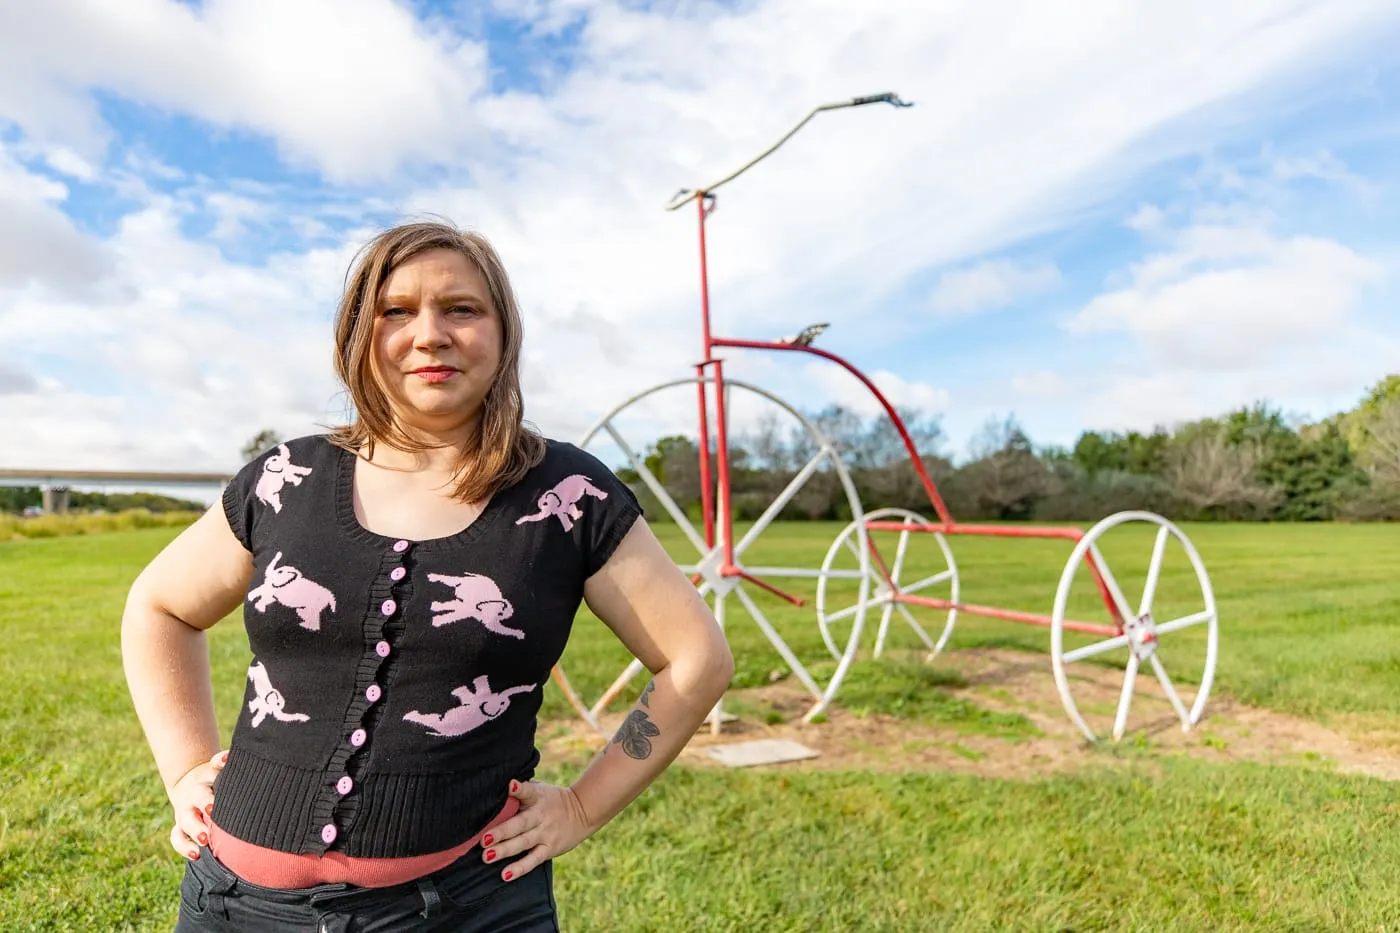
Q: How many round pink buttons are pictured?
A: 8